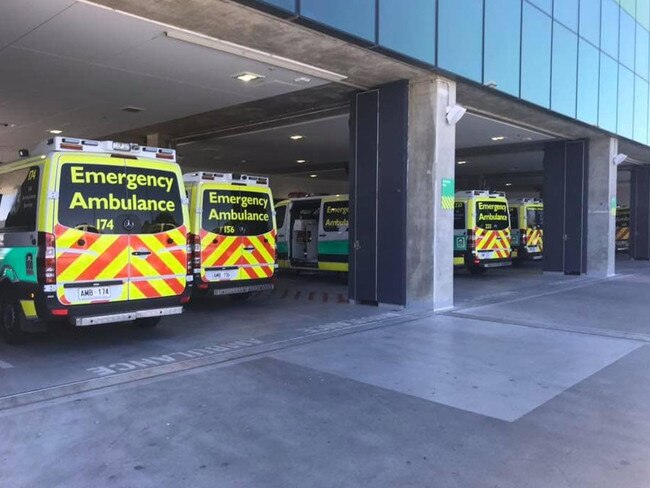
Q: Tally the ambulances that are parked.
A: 6